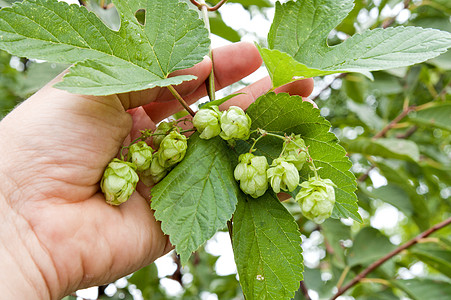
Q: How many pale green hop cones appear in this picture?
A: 11